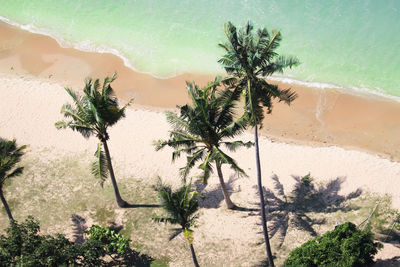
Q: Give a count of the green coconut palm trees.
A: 5